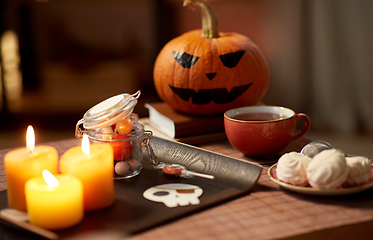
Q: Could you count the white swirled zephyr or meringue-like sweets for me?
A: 3